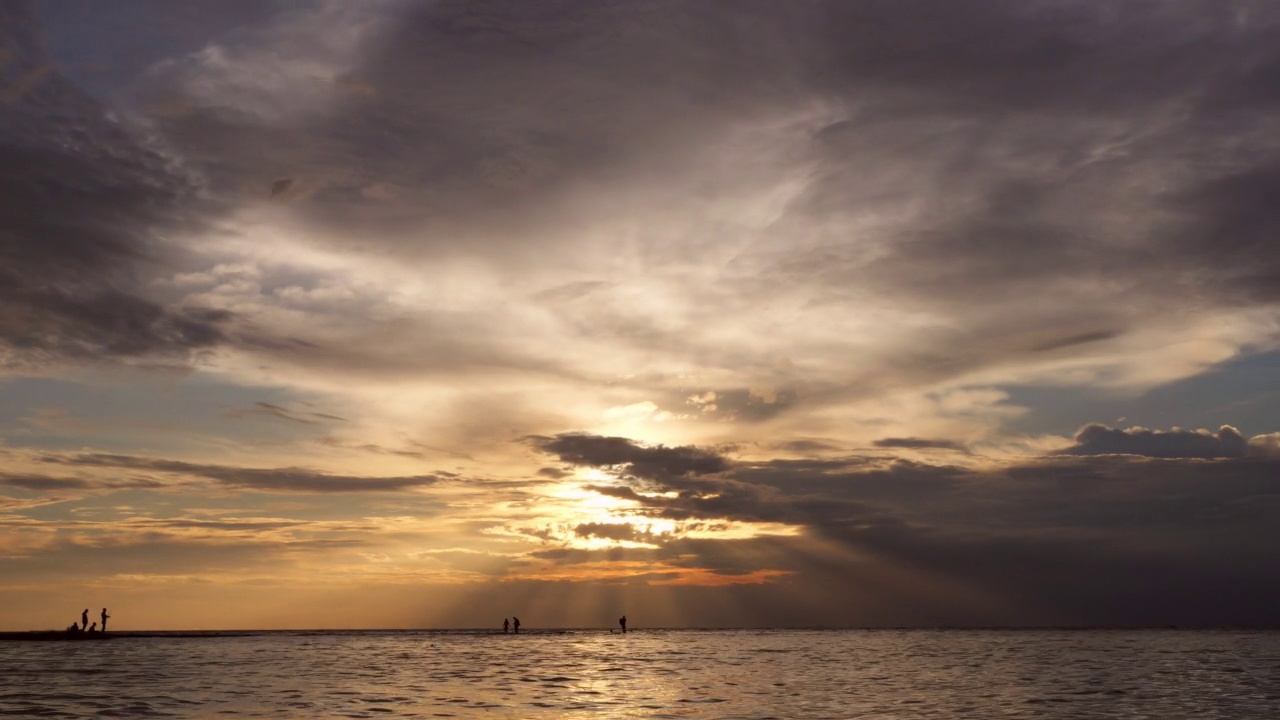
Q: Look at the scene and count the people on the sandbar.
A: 4